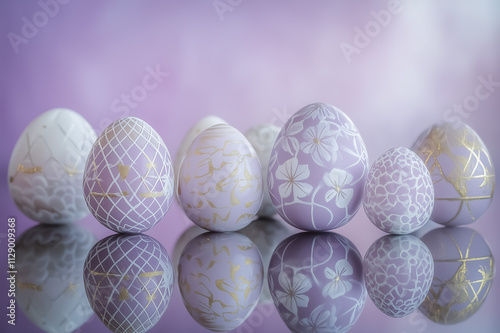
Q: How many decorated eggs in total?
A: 8